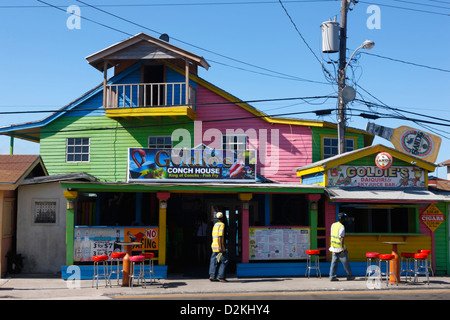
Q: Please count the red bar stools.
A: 10